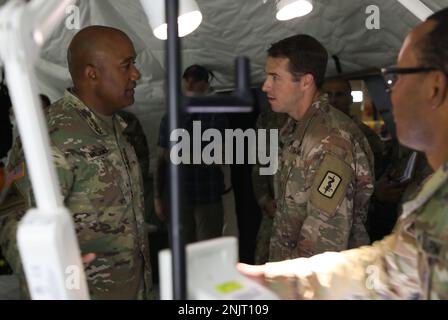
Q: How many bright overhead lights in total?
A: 2